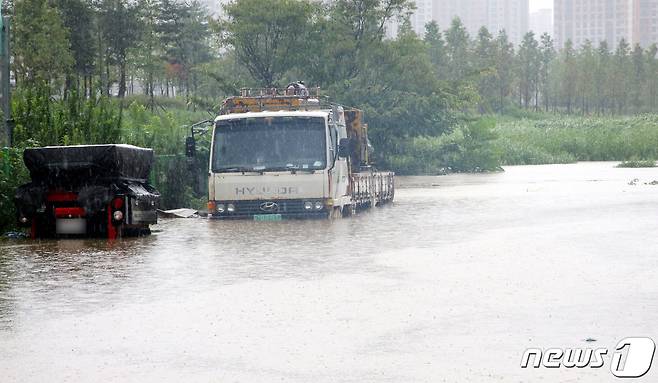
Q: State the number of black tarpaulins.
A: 1